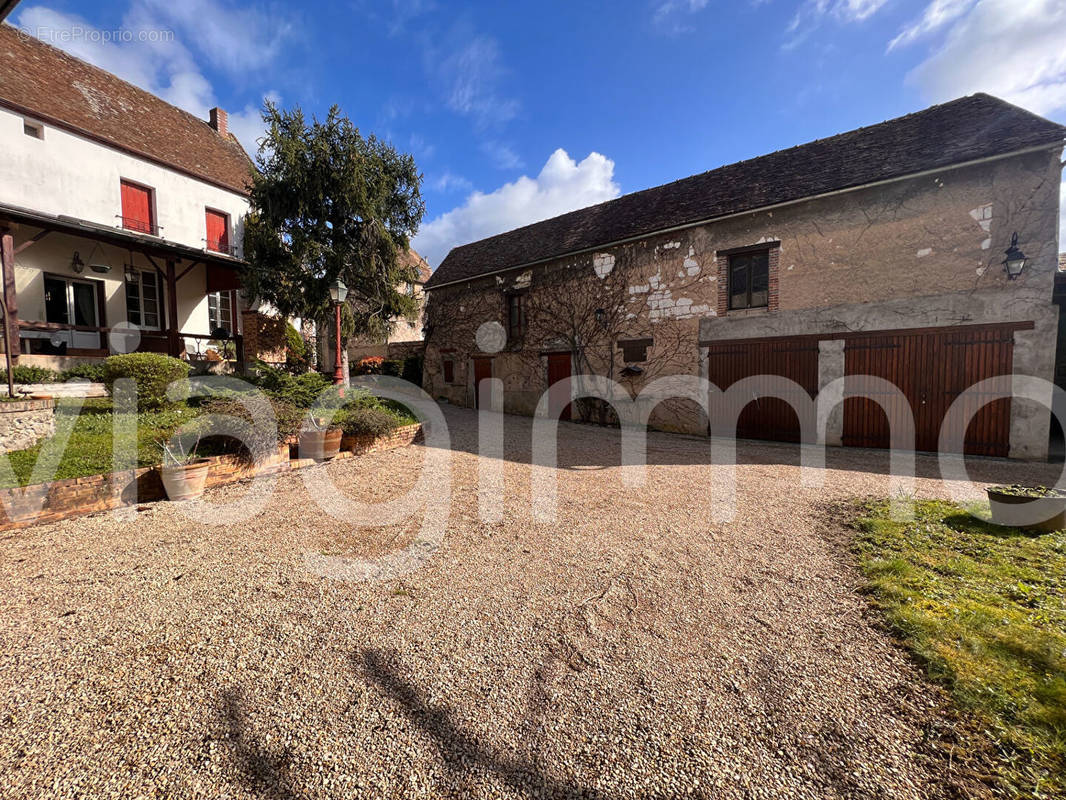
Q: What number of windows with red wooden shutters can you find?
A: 2